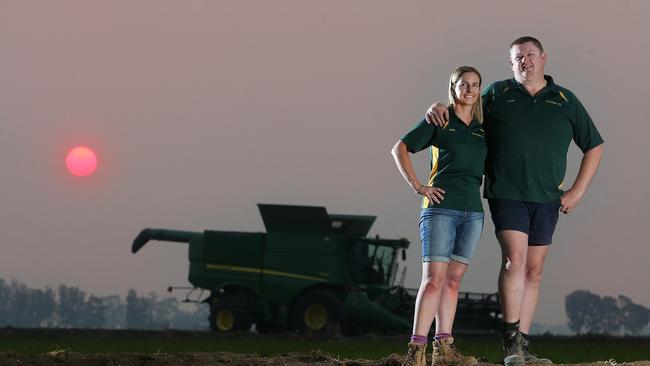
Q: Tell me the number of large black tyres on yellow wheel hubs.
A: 2